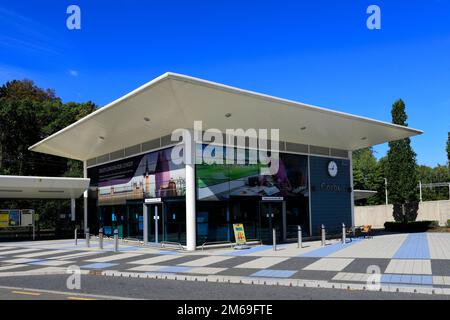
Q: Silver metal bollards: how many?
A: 8